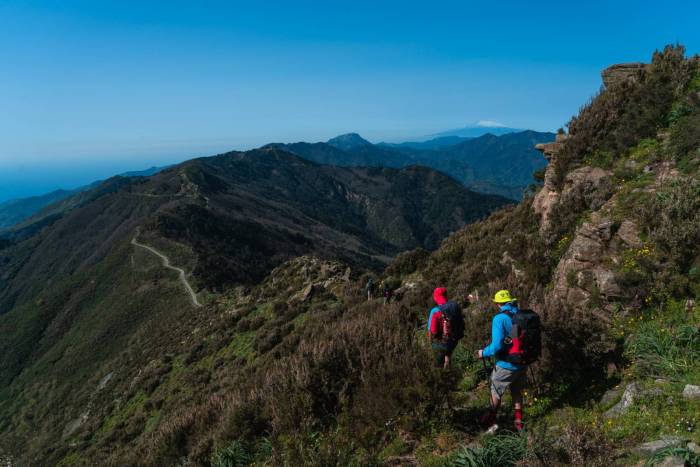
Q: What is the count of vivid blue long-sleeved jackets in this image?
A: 1